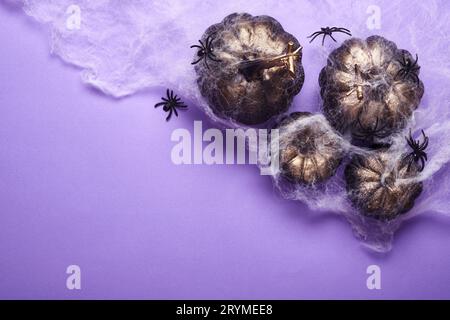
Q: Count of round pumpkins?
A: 4